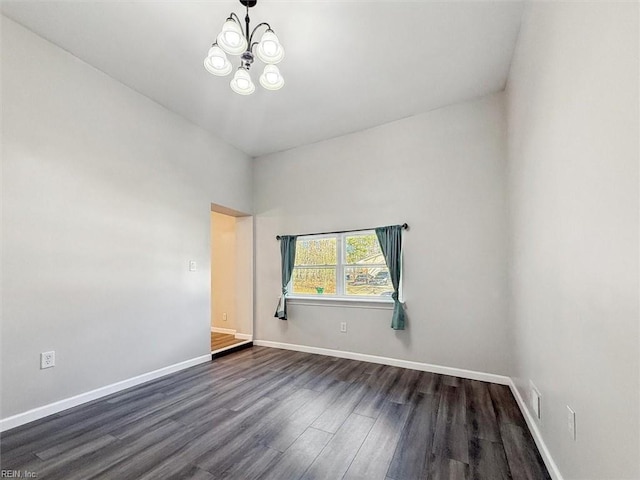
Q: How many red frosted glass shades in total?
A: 0